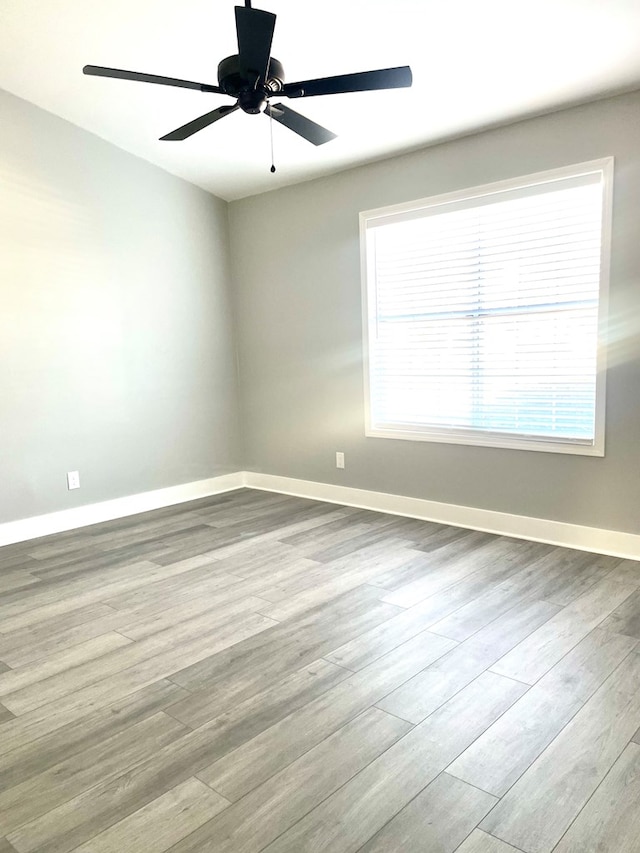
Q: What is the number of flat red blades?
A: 0